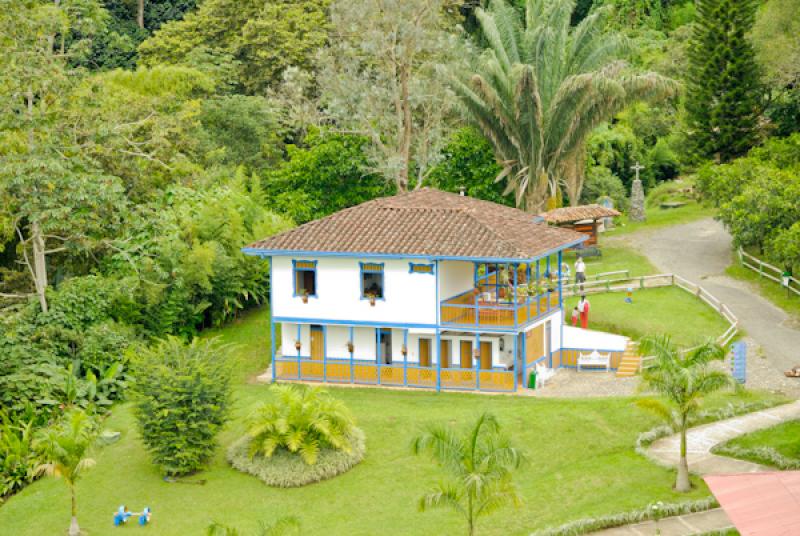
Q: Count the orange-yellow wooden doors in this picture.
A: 5